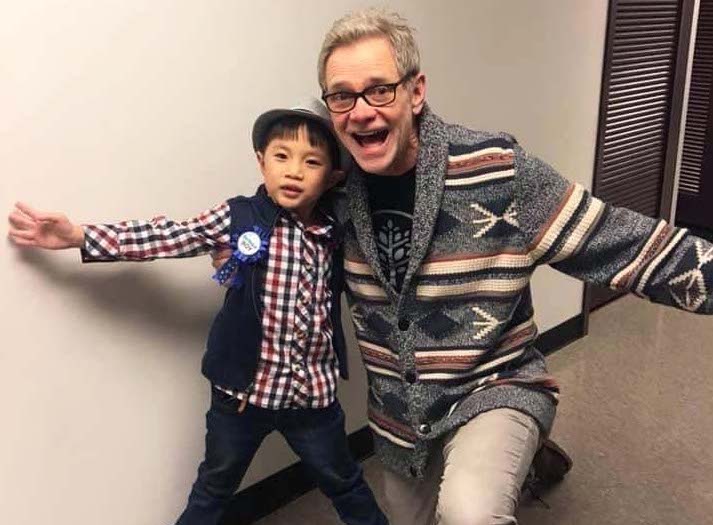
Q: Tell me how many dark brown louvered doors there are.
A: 2